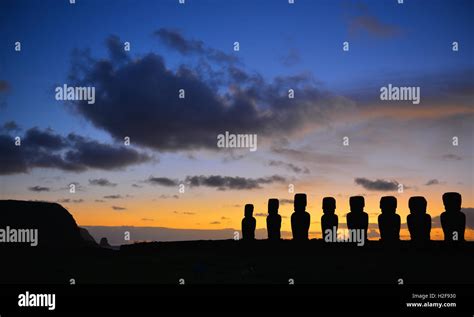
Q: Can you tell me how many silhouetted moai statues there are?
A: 8